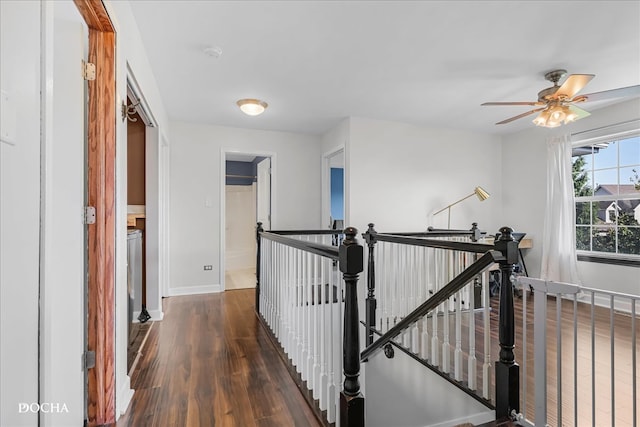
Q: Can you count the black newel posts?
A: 5